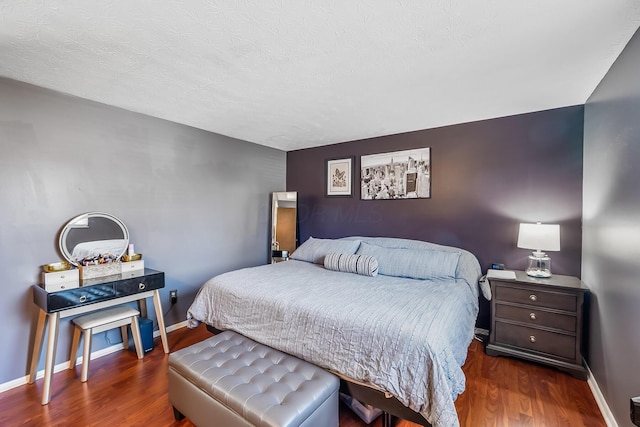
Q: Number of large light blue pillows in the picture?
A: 2